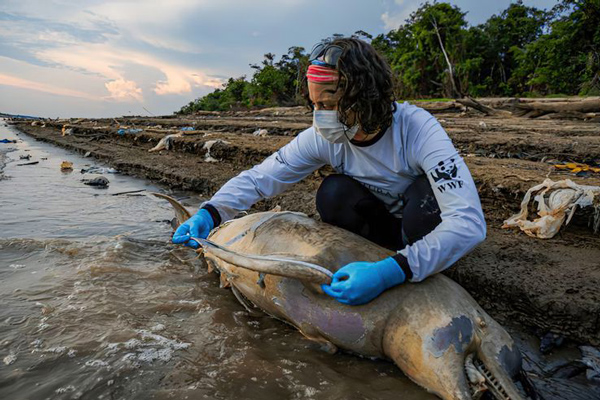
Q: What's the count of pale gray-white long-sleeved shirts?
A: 1